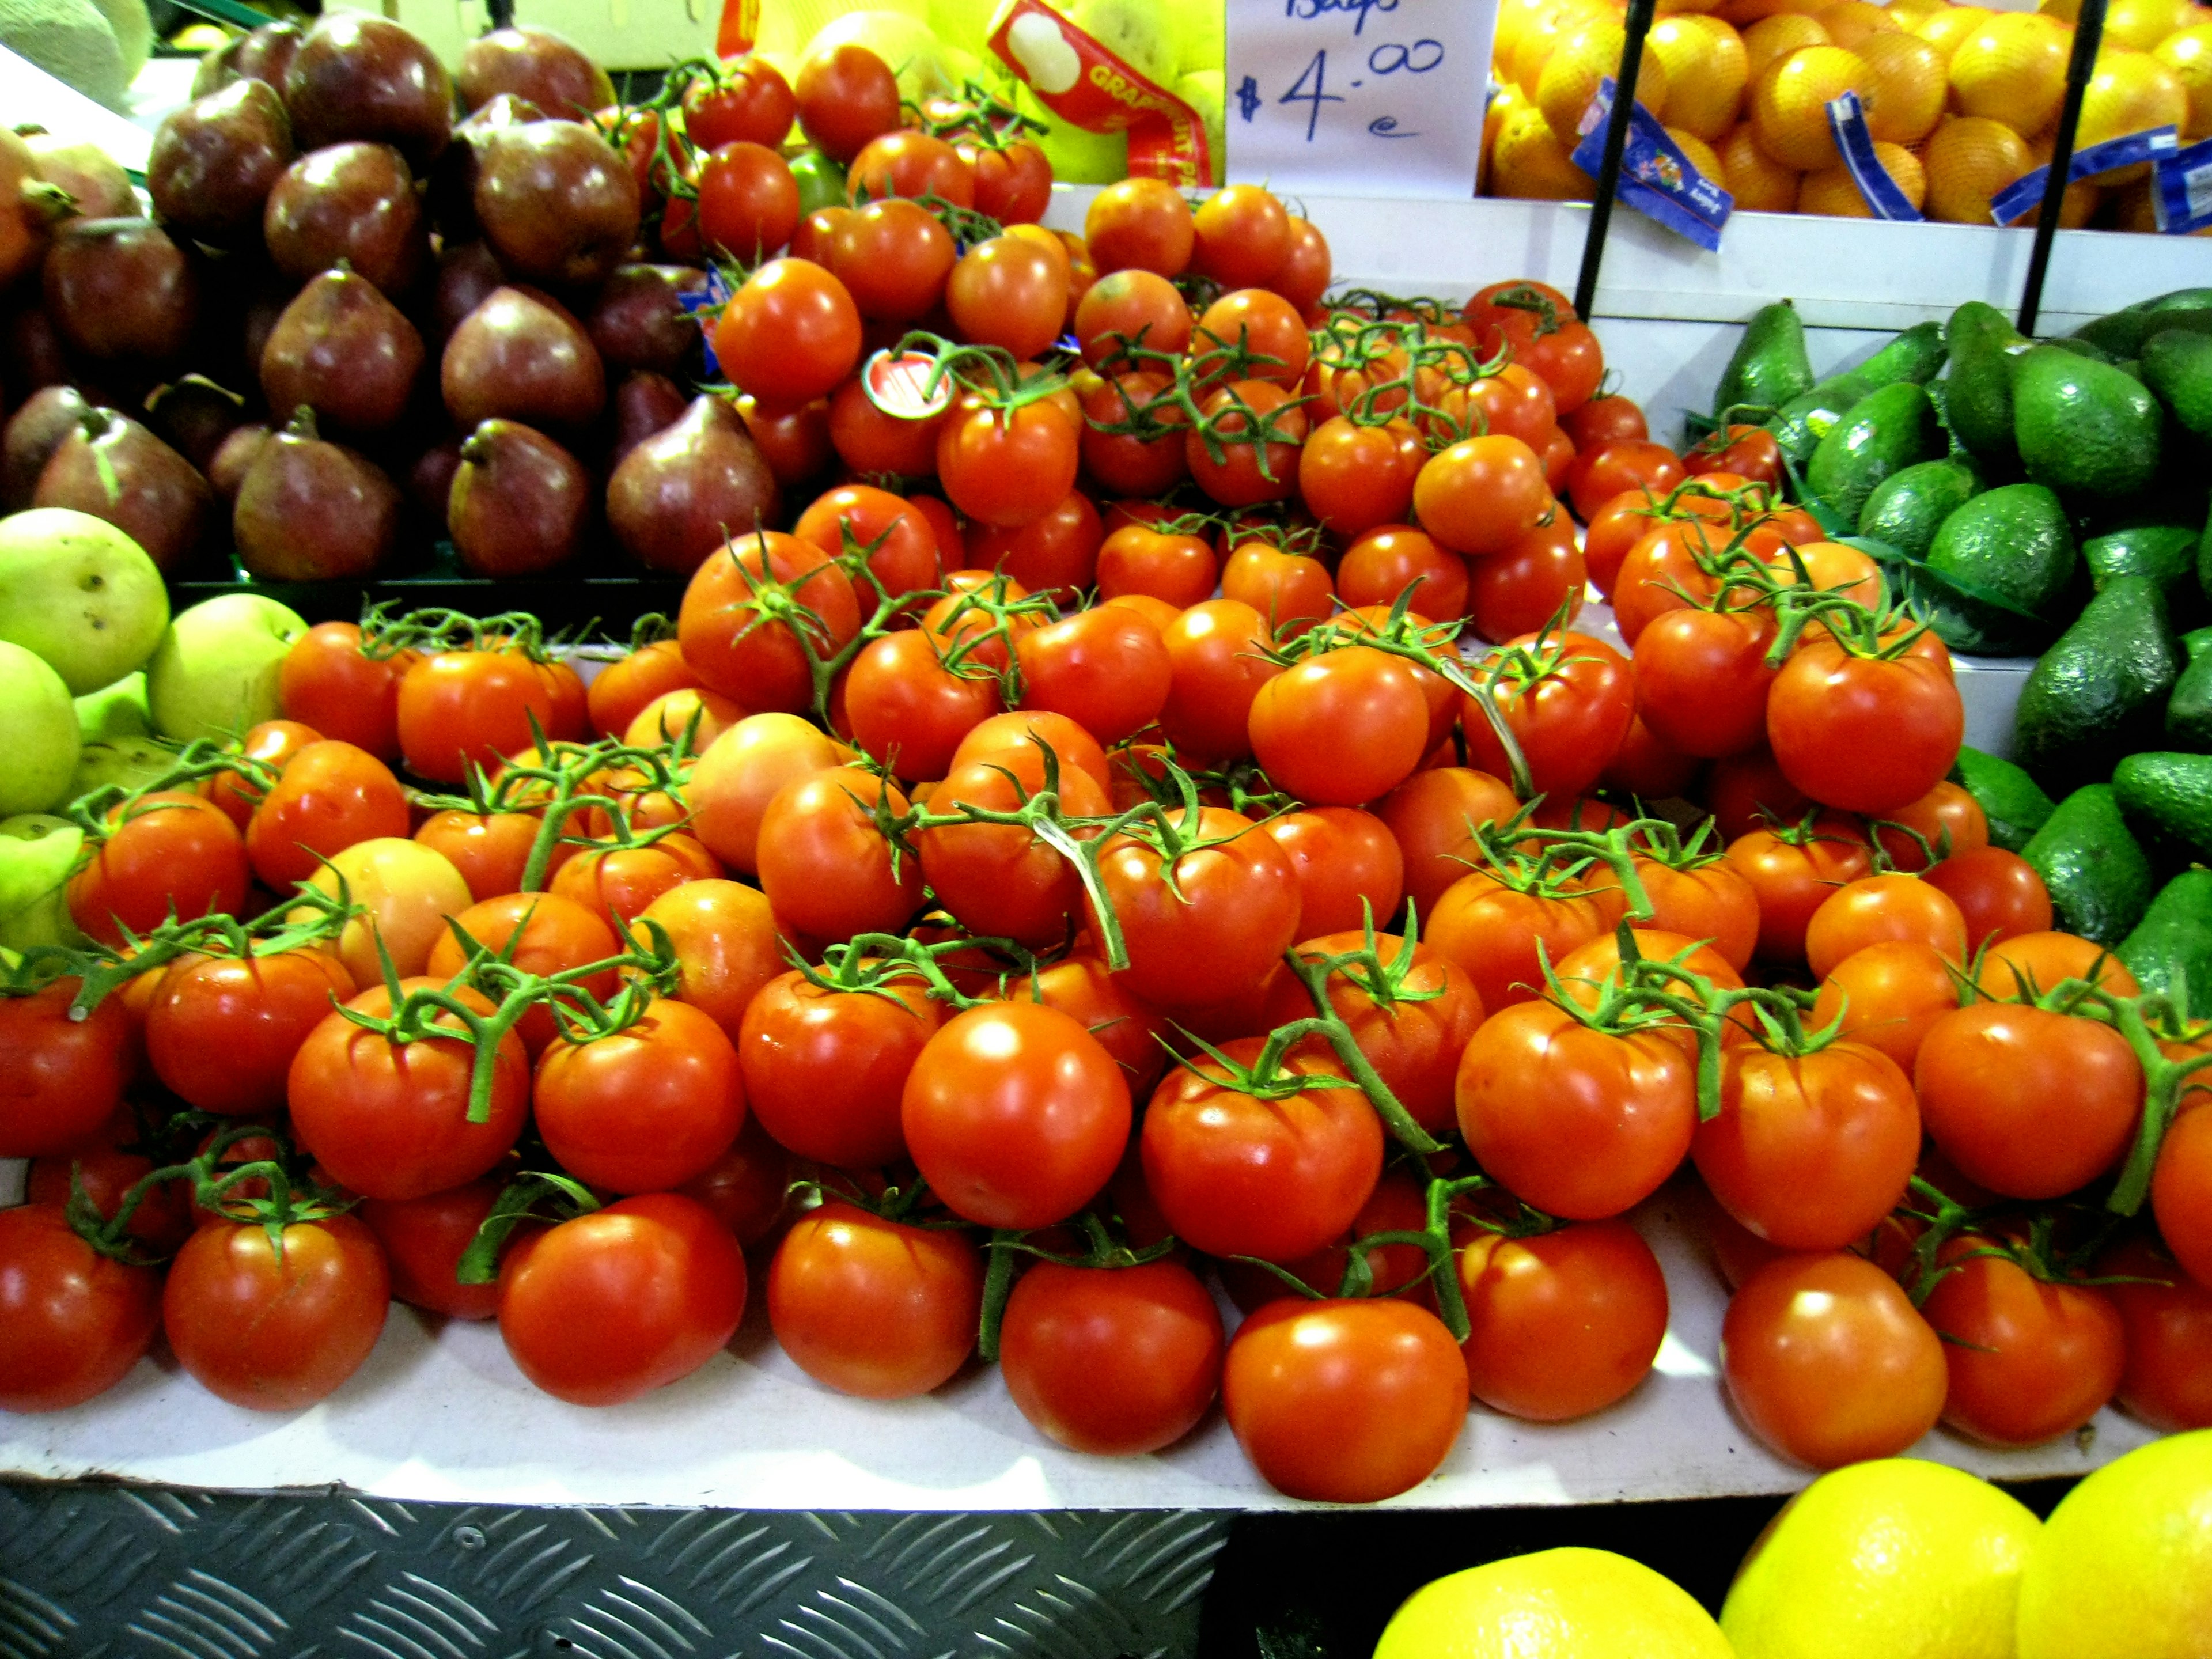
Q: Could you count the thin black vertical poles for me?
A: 2